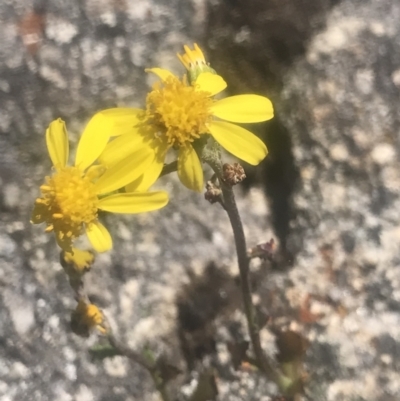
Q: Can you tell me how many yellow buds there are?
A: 3